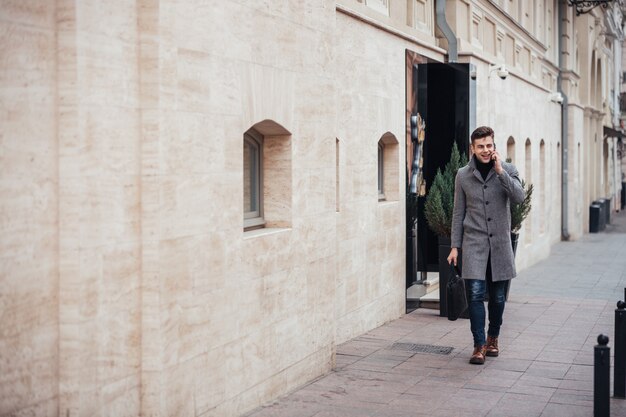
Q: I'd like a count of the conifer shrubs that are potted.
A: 2